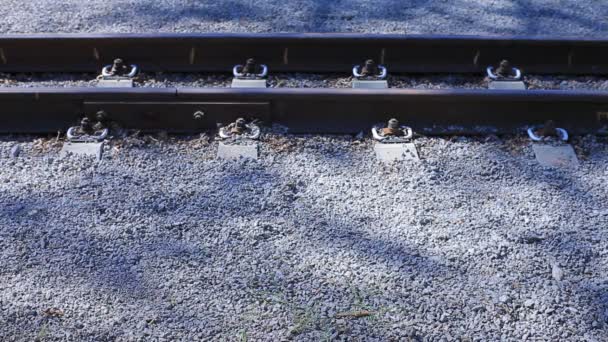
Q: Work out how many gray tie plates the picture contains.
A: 8